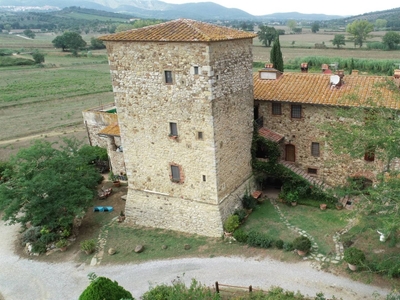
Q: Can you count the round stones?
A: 4